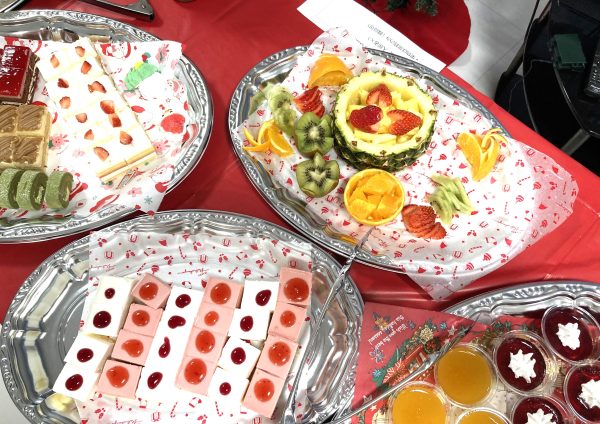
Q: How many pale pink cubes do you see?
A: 12